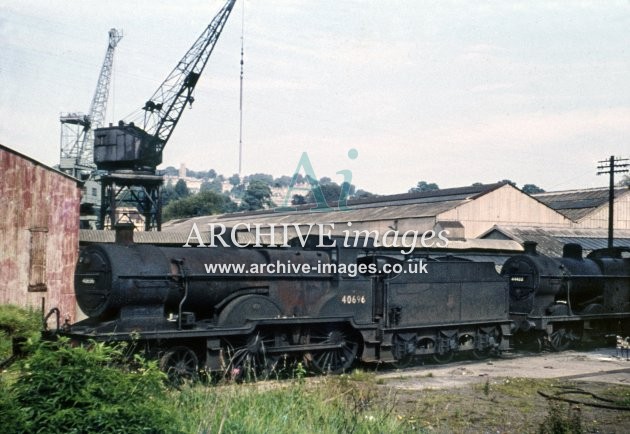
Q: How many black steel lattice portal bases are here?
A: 1